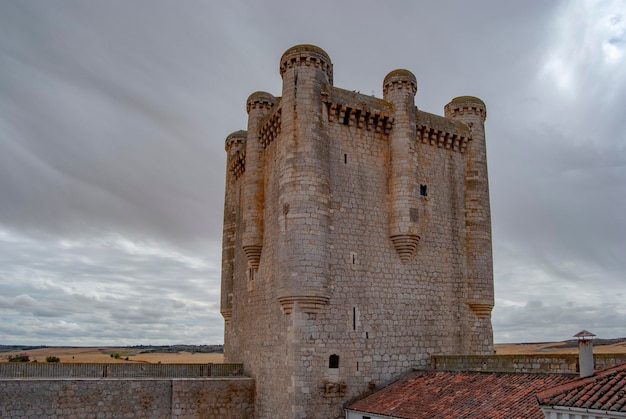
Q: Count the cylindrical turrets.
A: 5